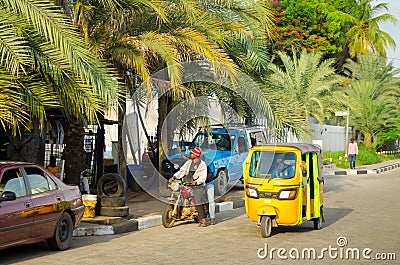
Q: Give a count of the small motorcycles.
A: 1